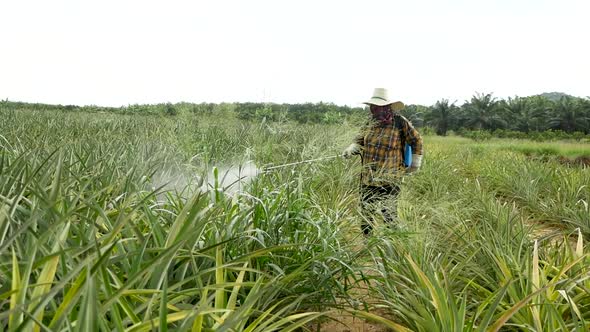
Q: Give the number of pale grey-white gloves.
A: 2